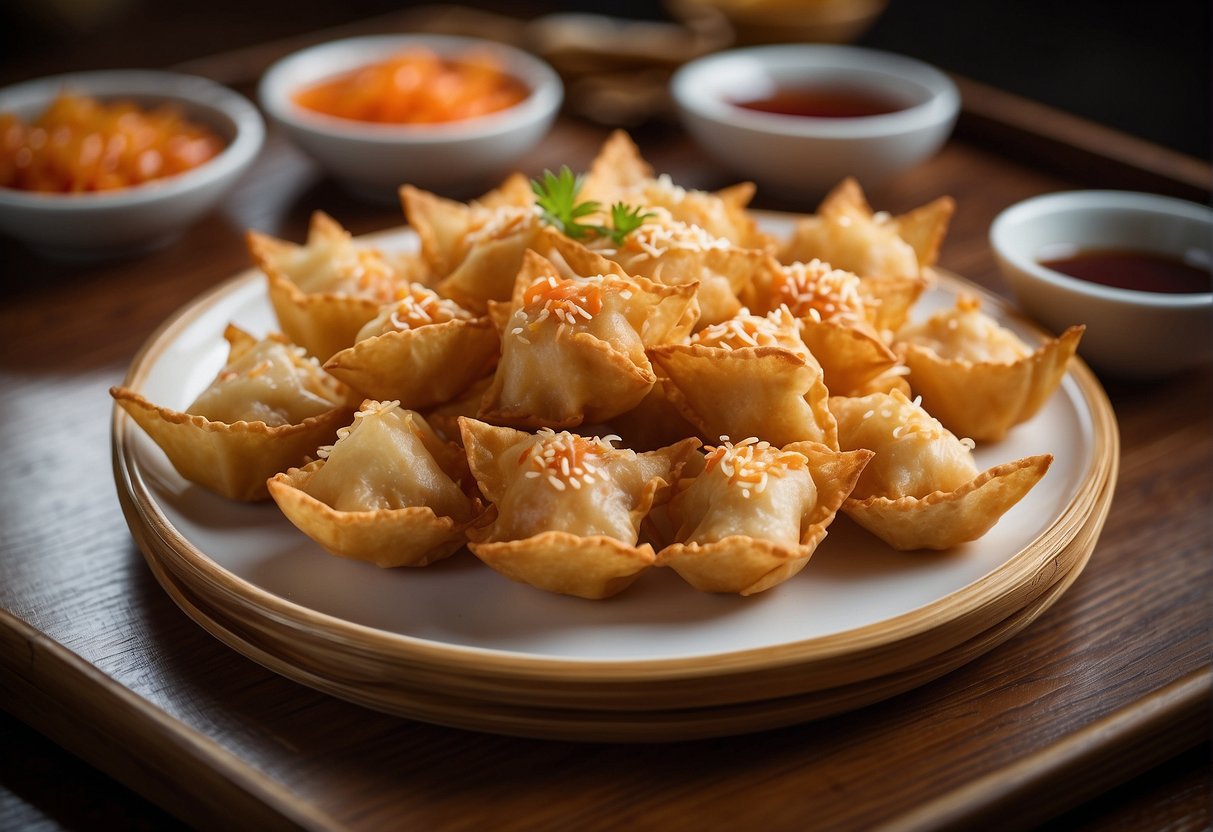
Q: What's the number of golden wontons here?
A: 15